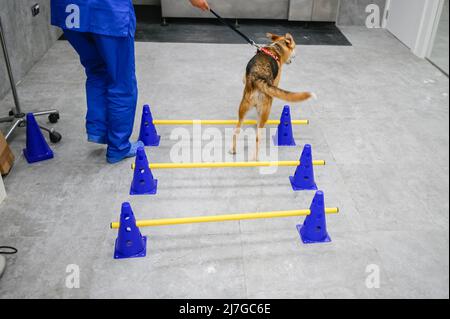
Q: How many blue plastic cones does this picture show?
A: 7